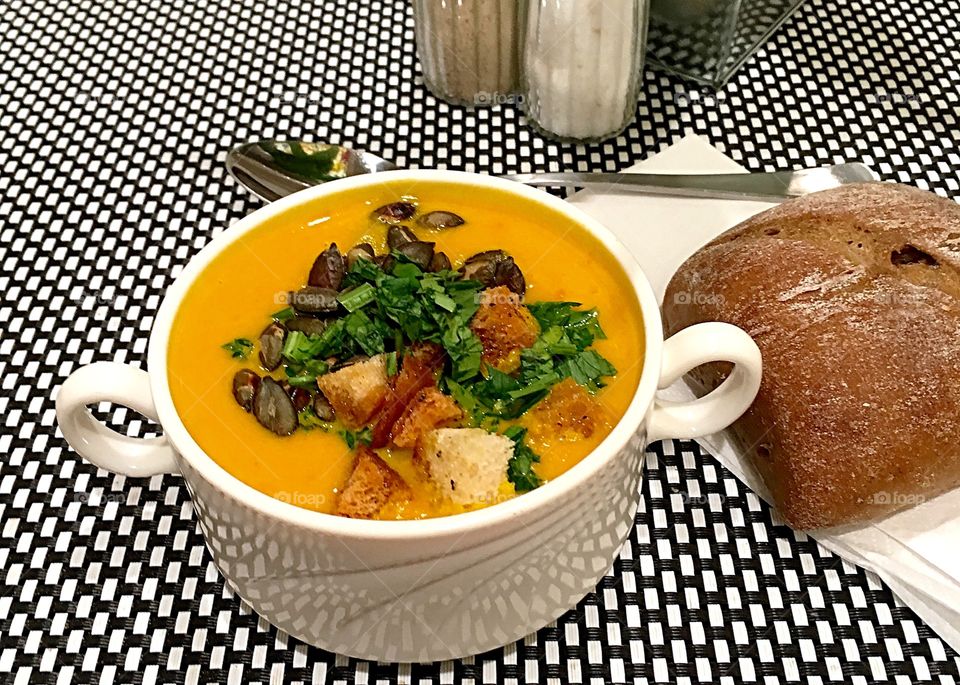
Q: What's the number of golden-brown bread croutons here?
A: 7